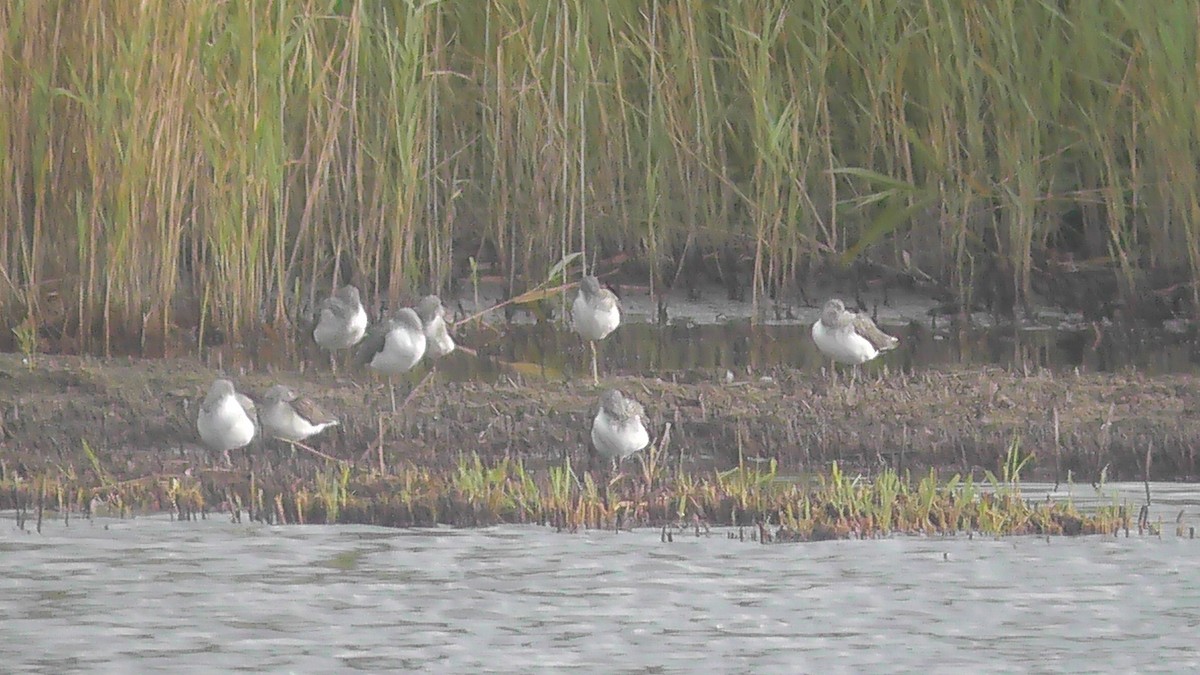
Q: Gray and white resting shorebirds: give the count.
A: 8